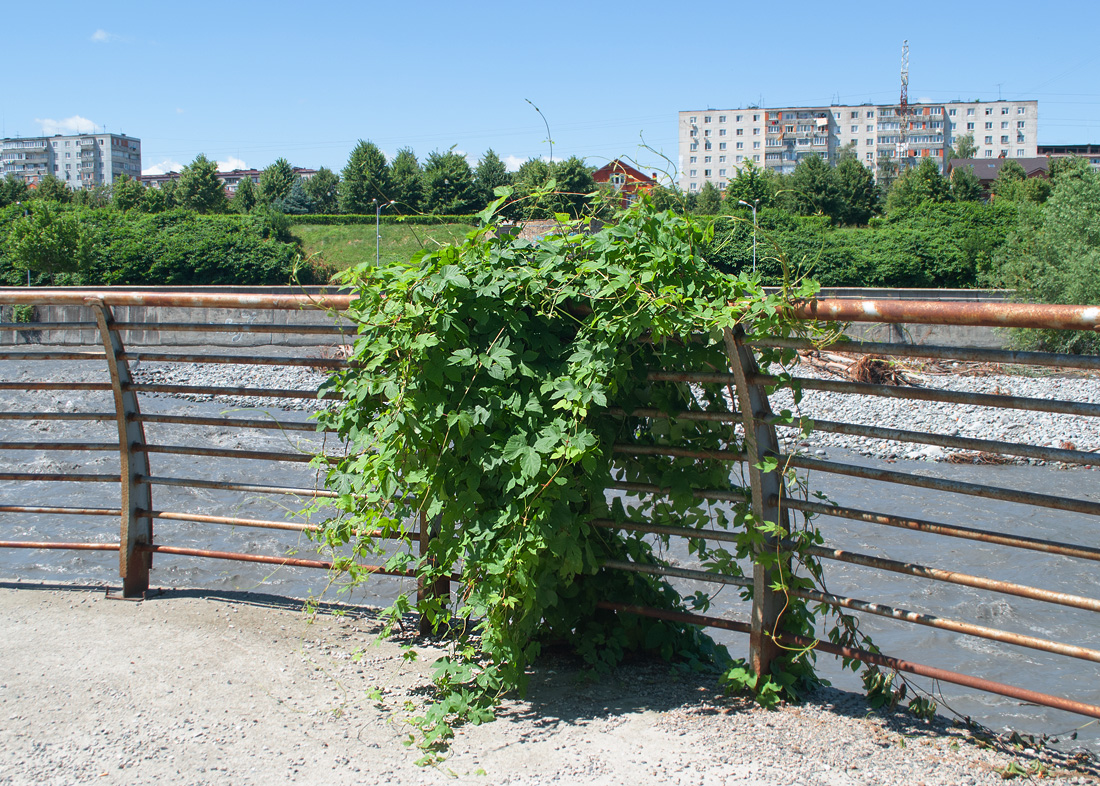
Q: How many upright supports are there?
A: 3